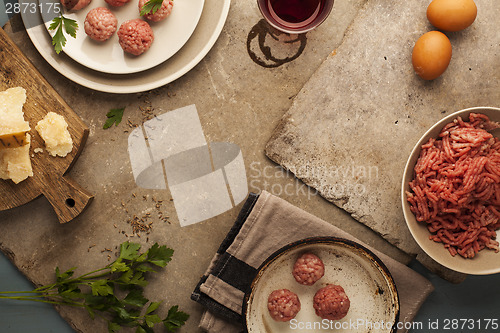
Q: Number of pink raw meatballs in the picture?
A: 8